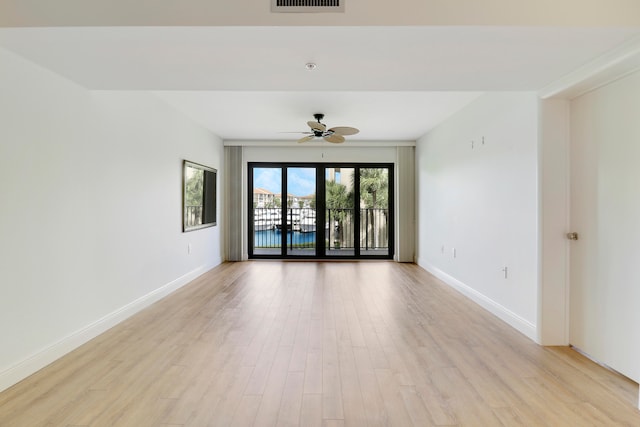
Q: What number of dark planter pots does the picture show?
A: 0